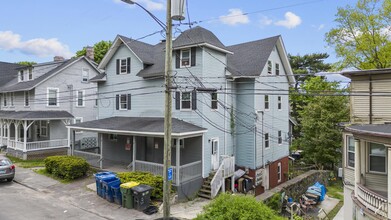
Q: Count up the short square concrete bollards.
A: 0